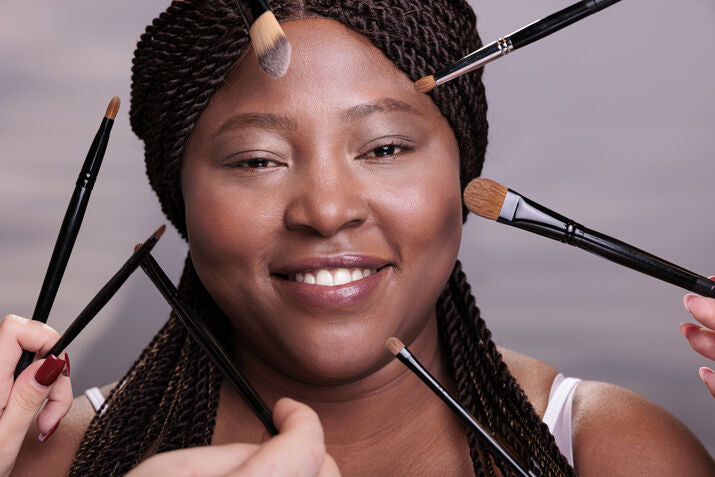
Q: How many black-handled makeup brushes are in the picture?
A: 7